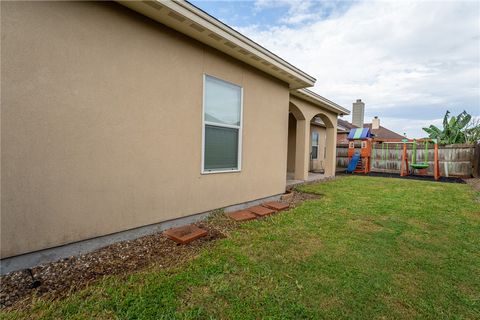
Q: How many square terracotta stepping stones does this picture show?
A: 4